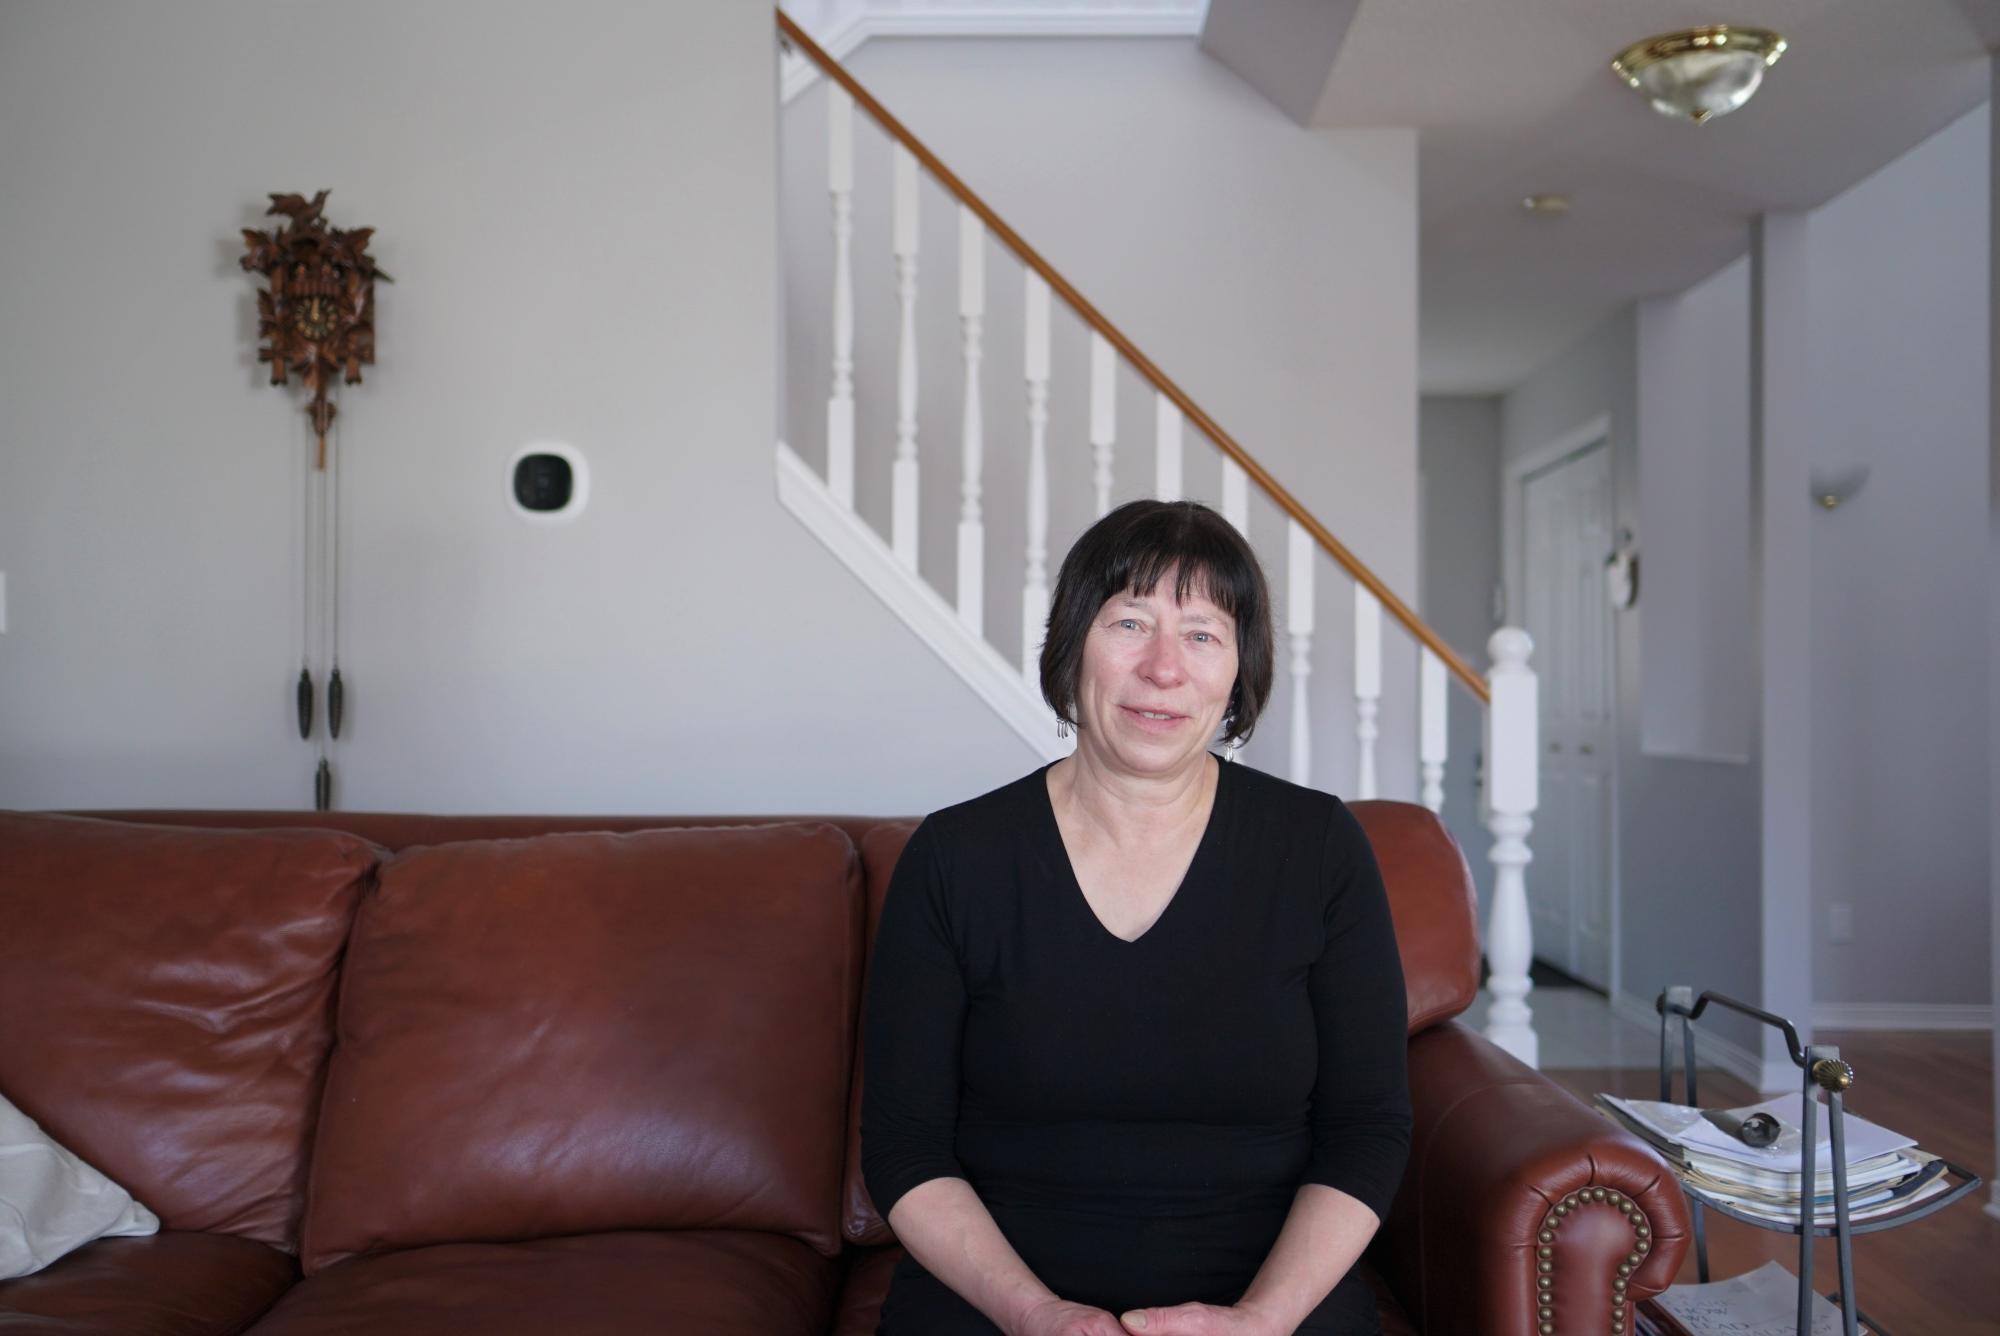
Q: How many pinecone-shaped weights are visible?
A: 3